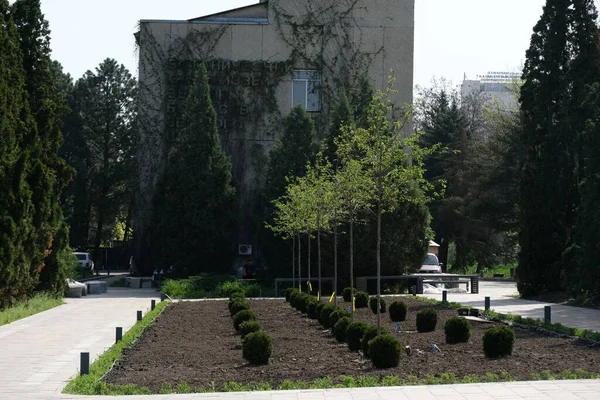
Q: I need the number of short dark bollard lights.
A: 9